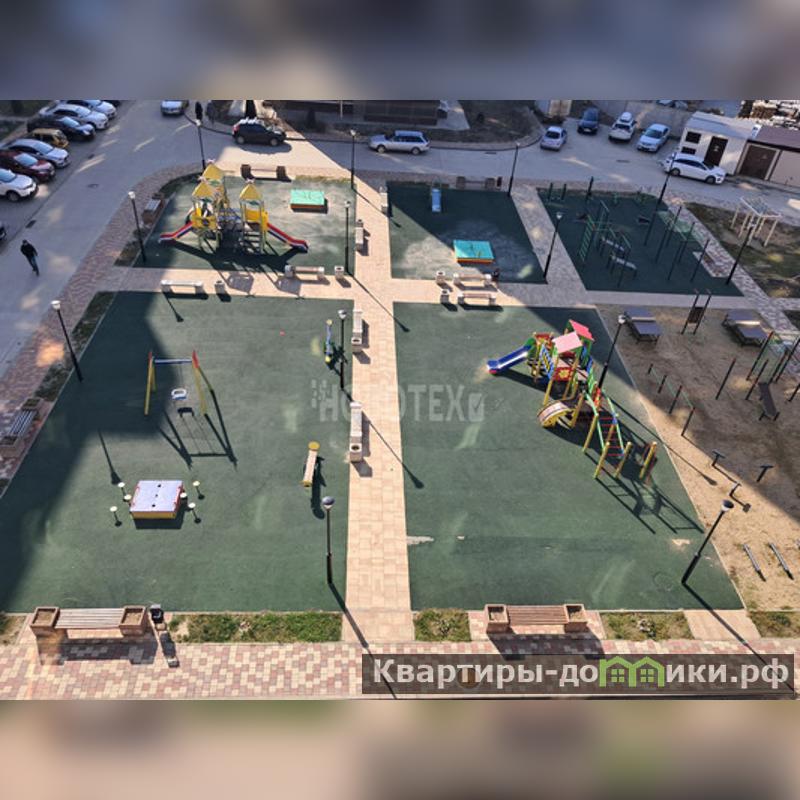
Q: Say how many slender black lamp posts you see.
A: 13